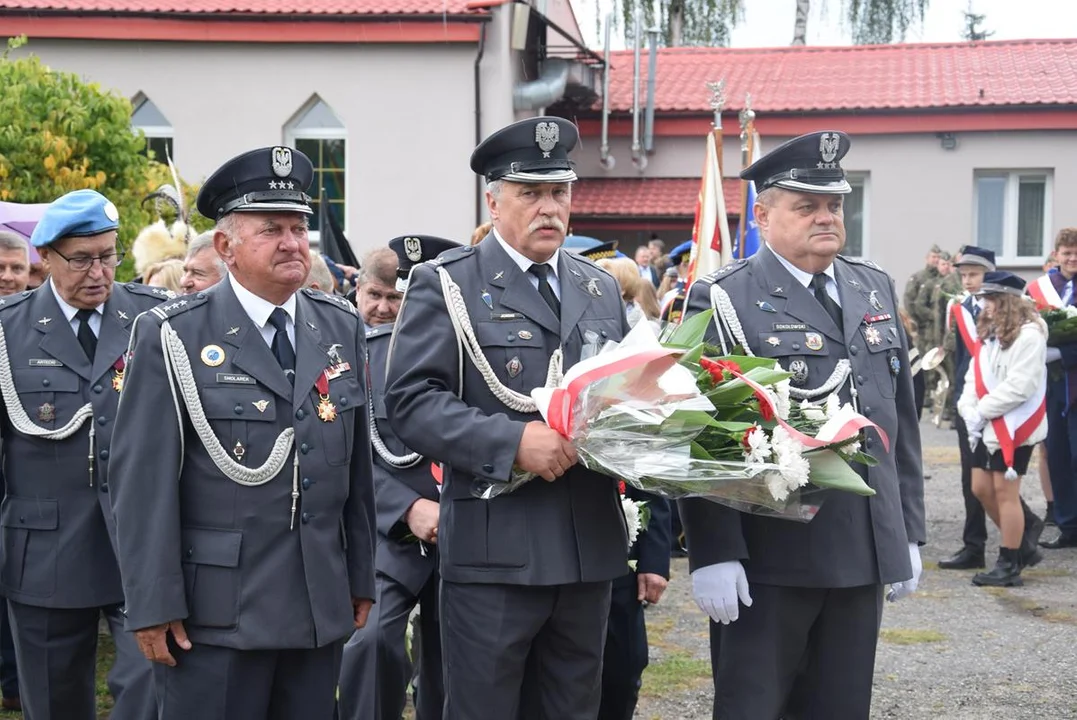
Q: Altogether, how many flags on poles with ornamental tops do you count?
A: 2